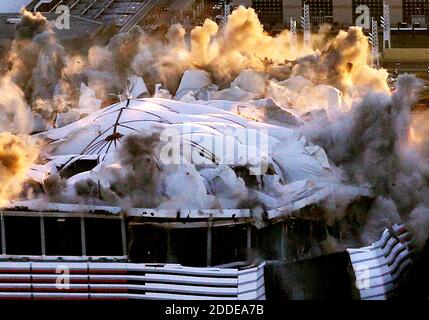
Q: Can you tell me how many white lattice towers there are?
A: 5